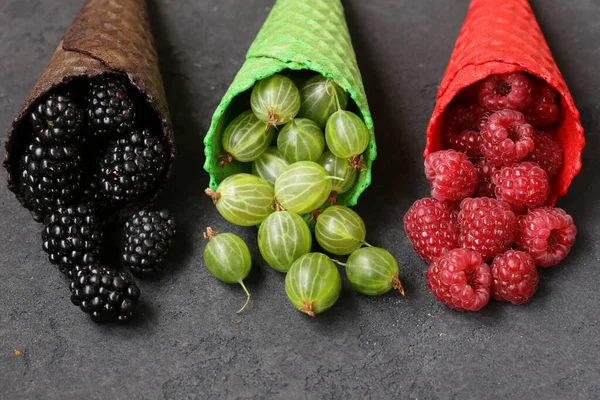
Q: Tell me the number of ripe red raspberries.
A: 13